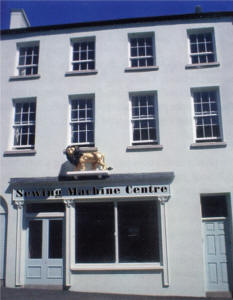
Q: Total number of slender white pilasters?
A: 3